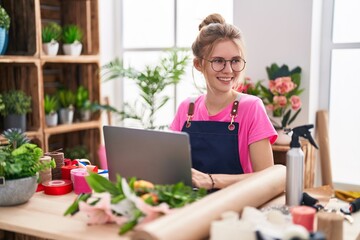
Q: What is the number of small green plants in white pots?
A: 5